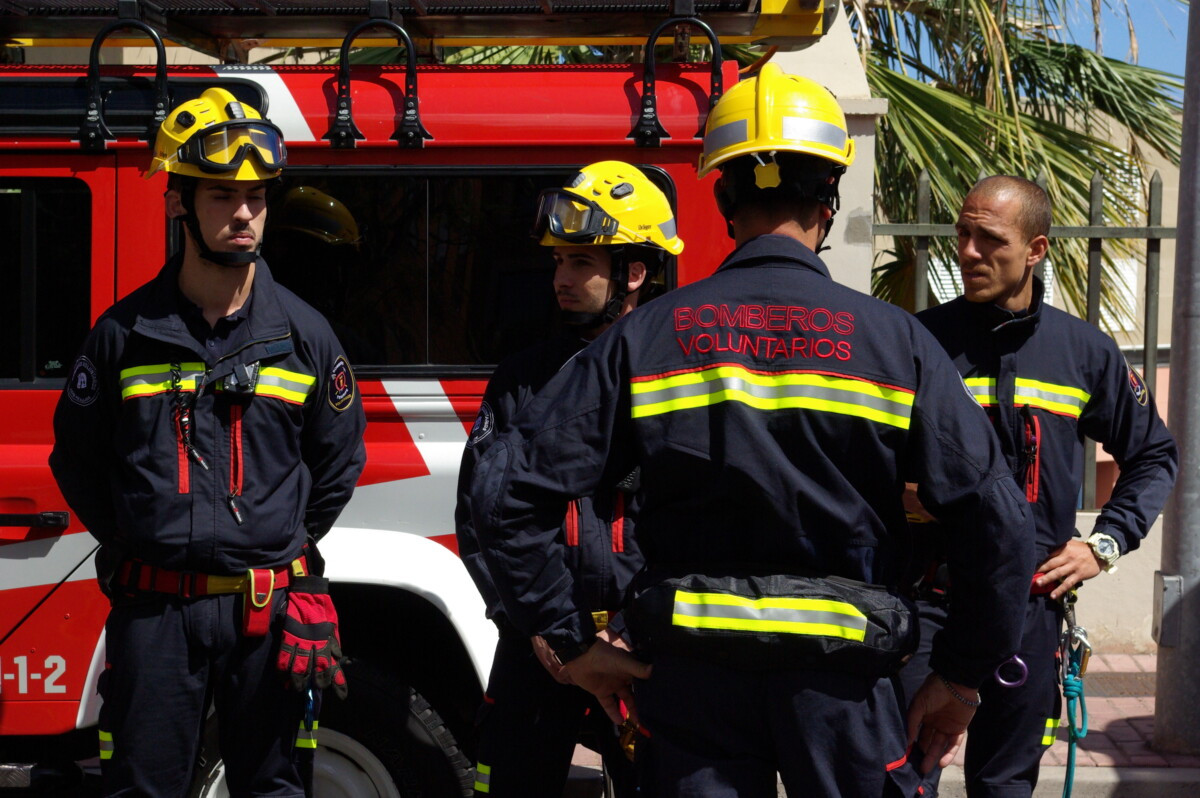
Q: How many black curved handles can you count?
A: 3